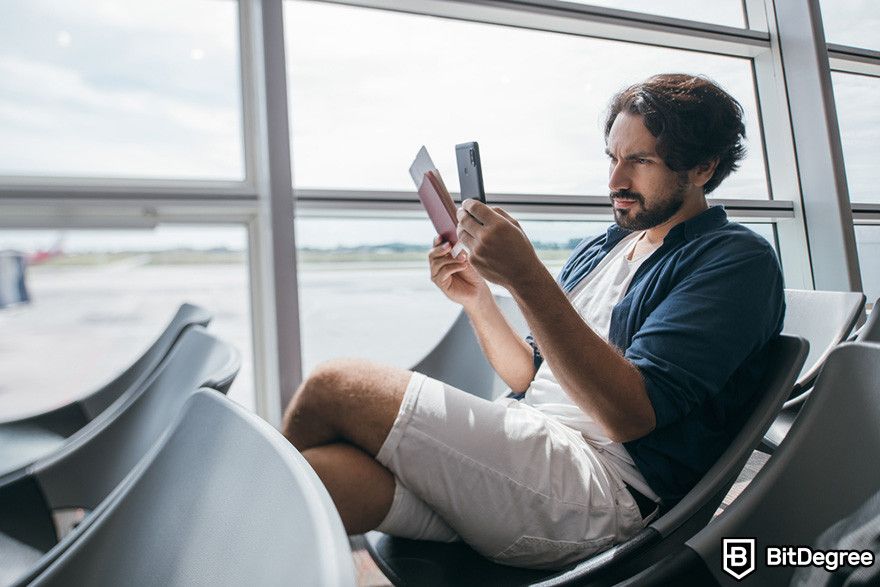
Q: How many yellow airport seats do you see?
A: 0